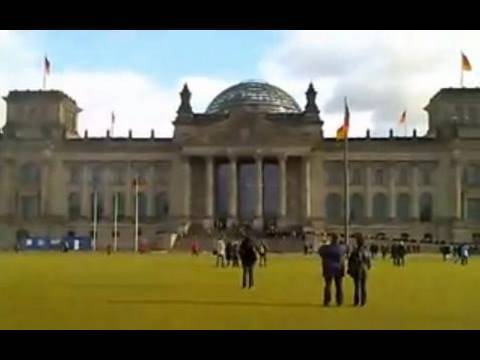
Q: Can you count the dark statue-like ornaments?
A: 2